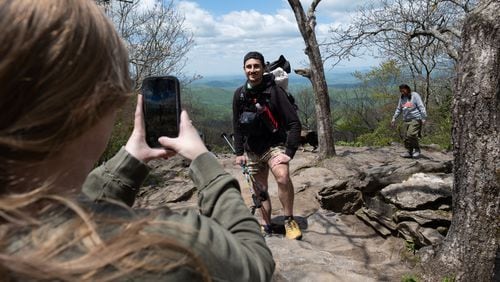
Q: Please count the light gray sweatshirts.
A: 1